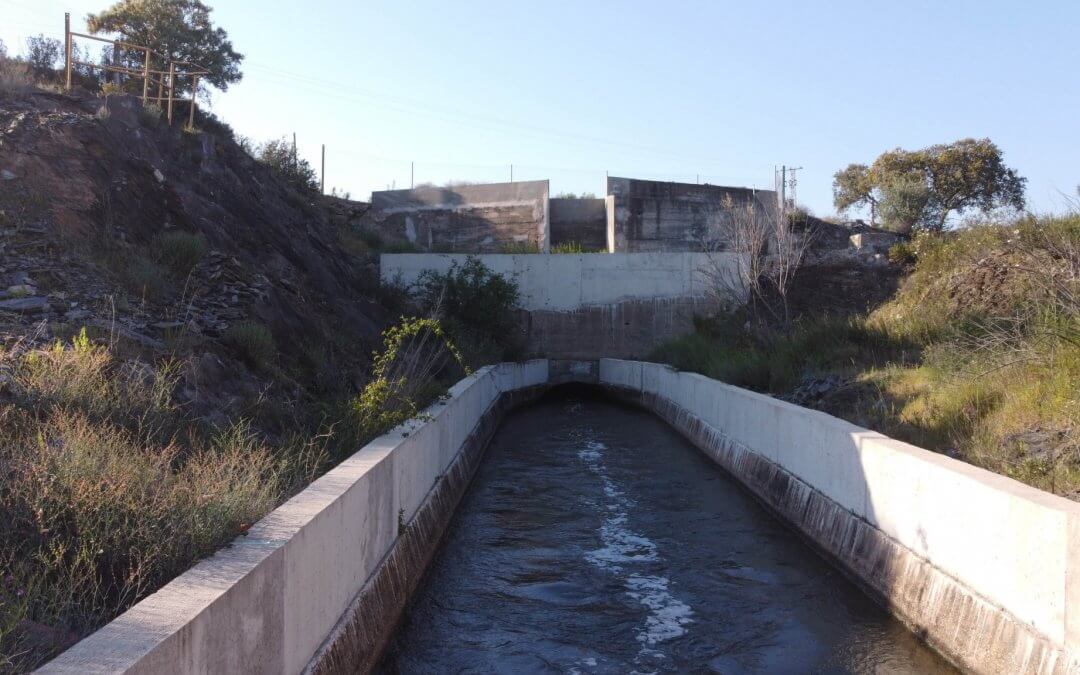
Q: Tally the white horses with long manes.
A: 0